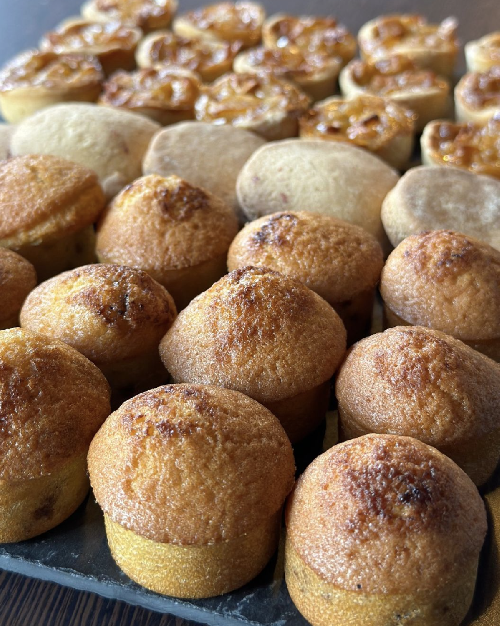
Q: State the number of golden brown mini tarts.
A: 15